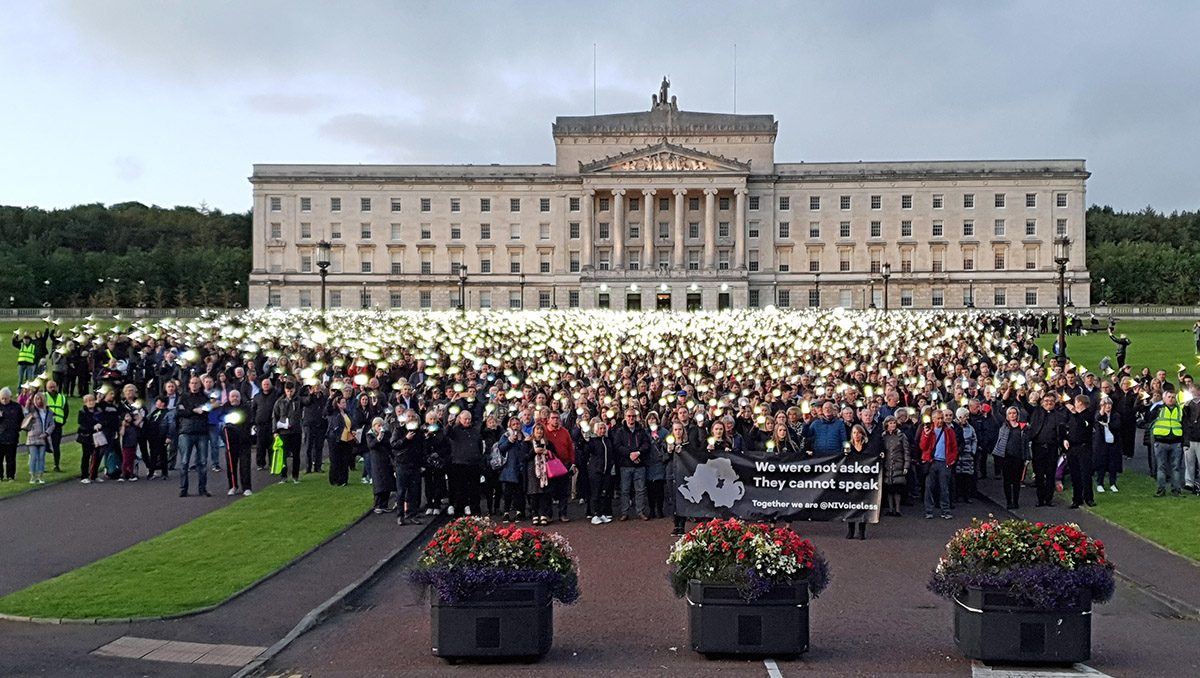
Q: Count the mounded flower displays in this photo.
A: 3